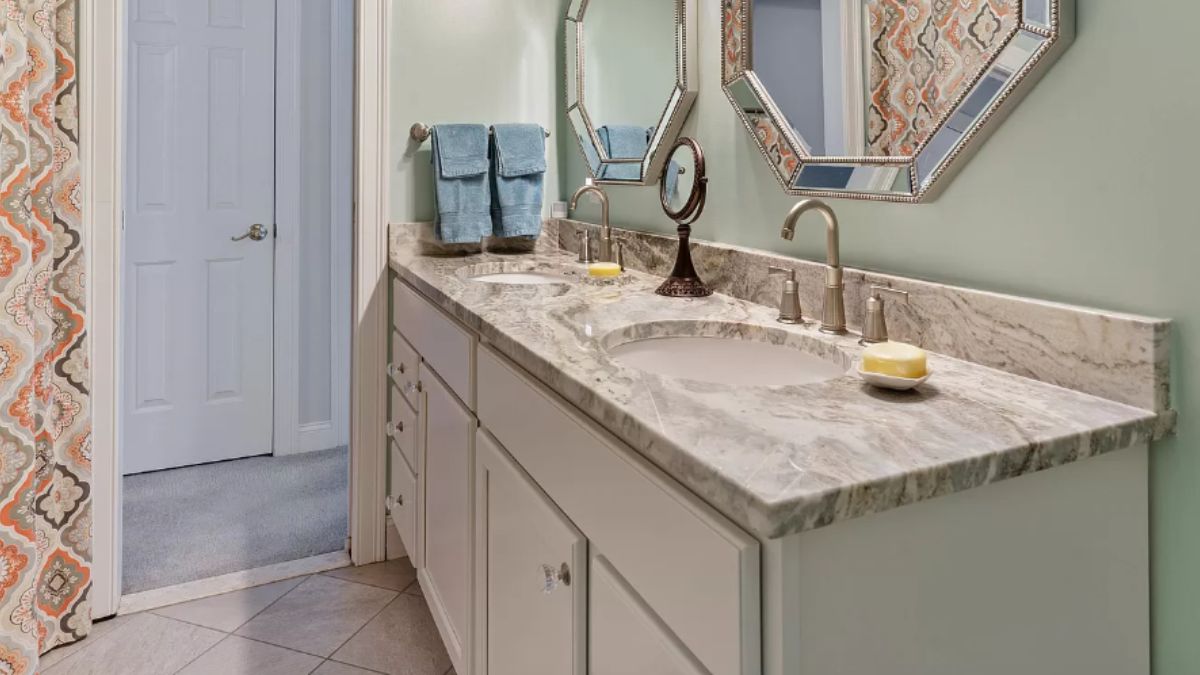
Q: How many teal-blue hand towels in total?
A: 2